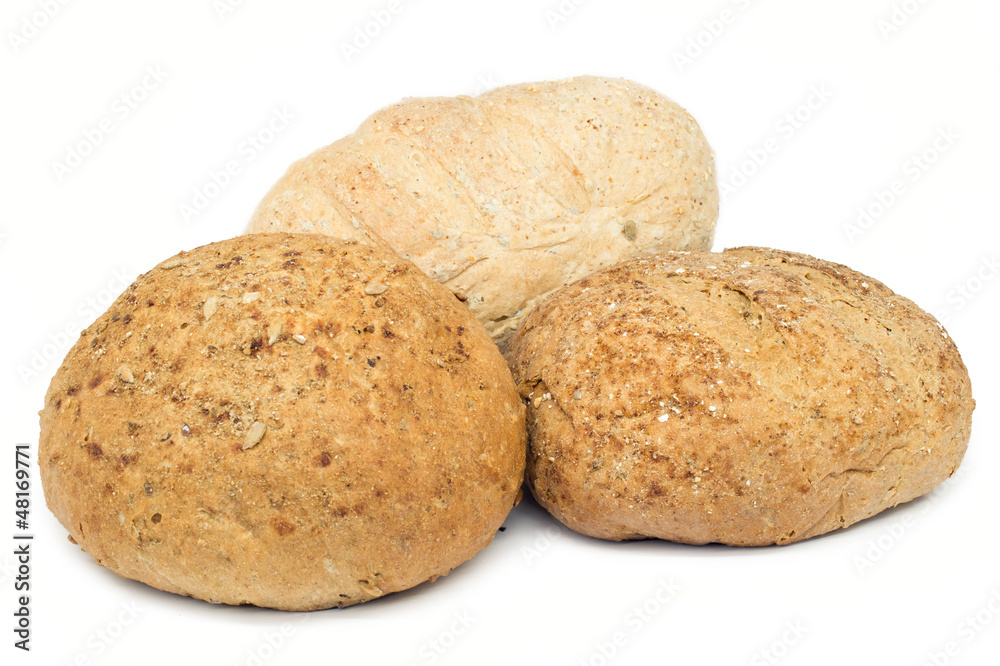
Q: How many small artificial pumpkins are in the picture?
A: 0